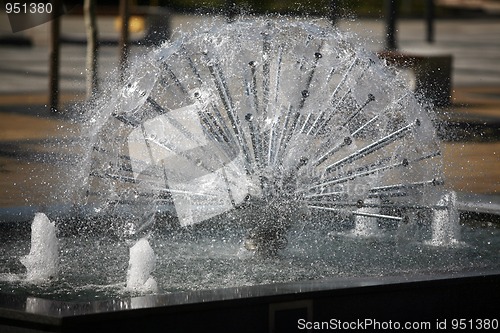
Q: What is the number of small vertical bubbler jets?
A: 4